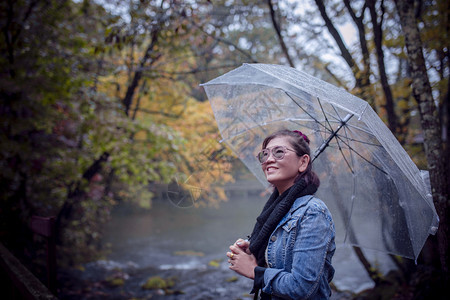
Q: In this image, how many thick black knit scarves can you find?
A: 1